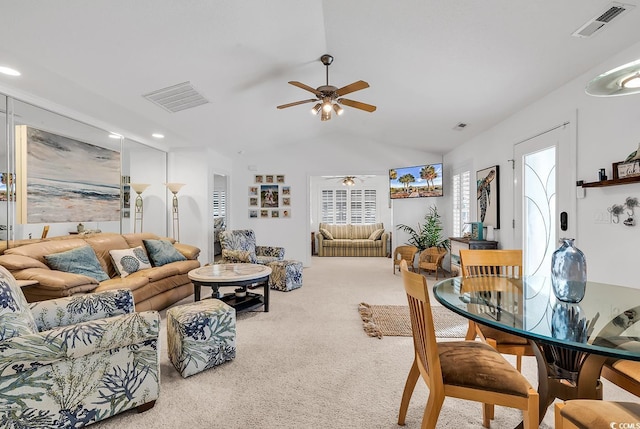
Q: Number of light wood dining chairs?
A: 4